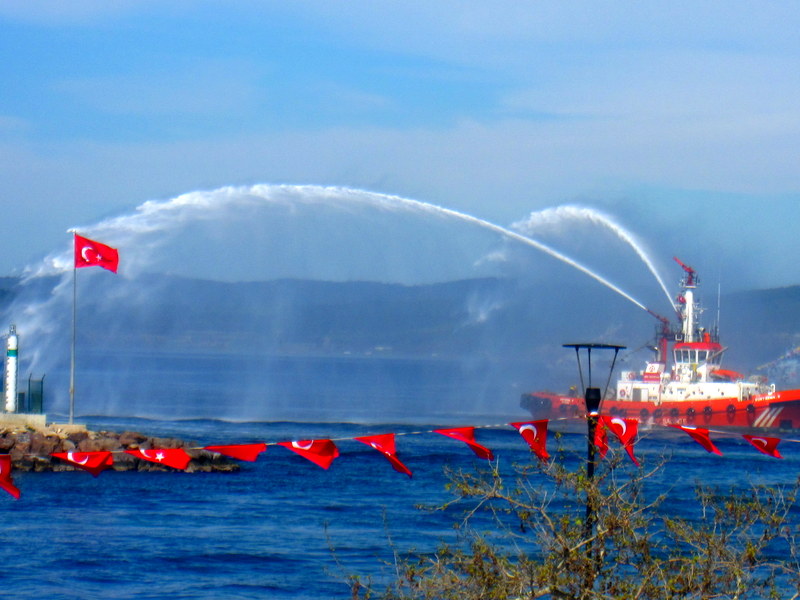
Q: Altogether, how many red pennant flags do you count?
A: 12